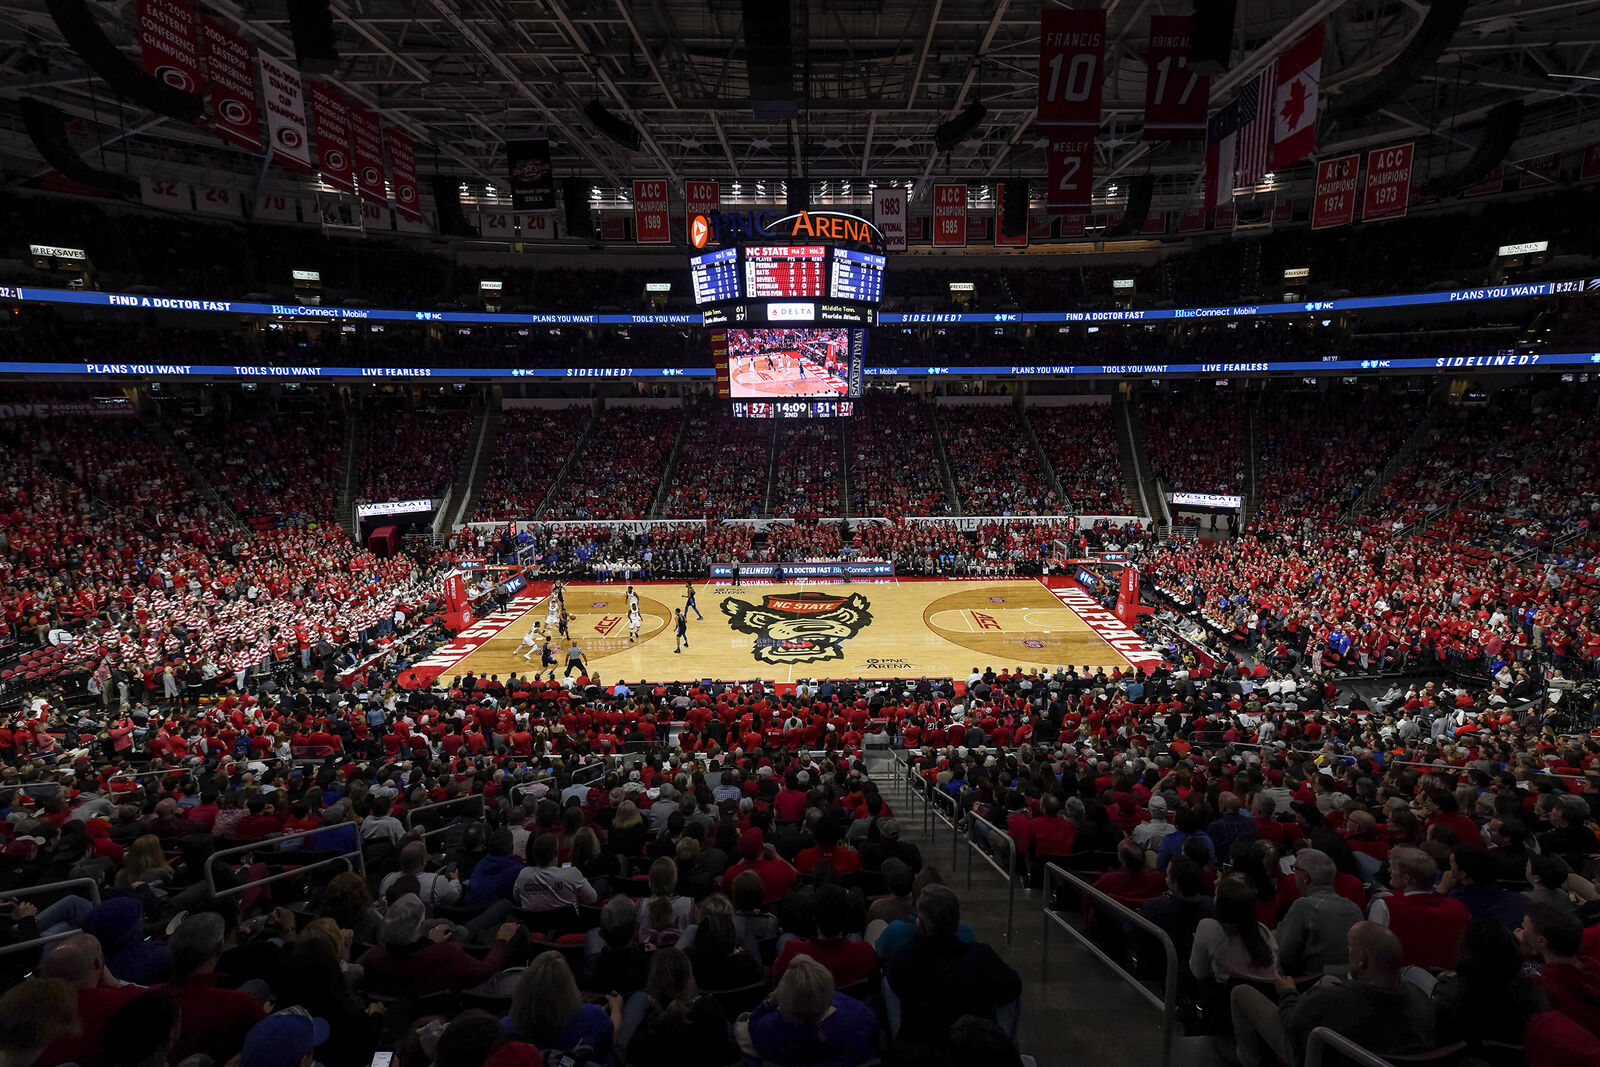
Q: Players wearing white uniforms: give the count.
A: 5